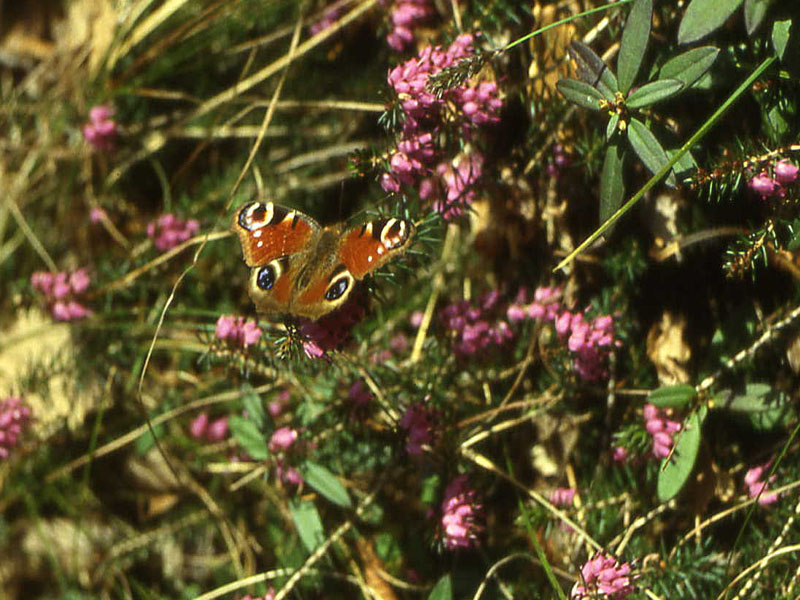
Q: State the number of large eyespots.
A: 4